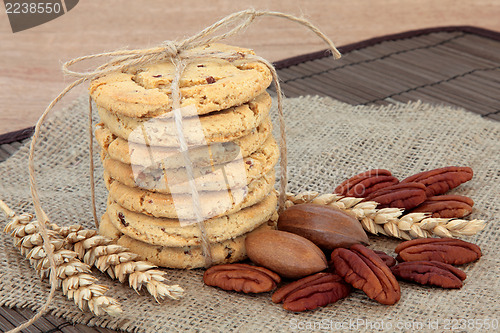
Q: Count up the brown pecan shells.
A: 2